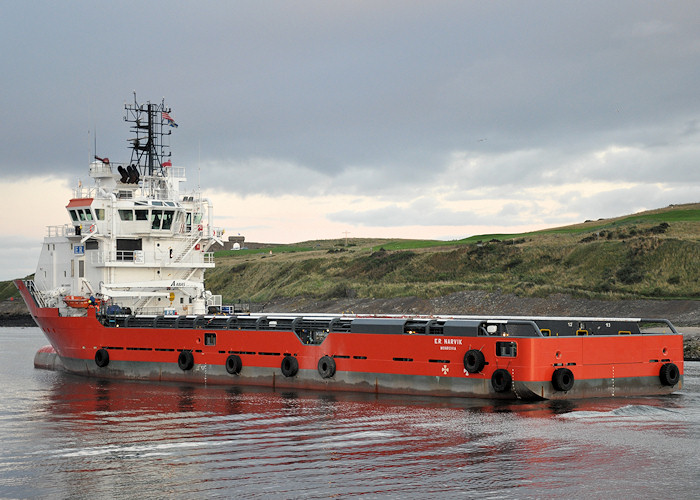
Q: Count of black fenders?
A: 9